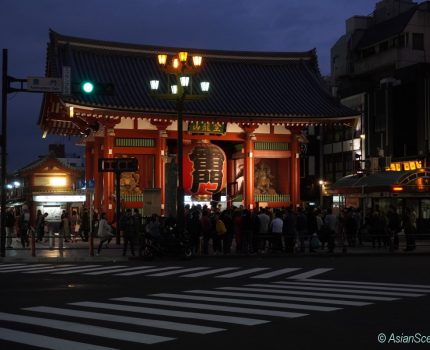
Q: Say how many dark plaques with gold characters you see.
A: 1